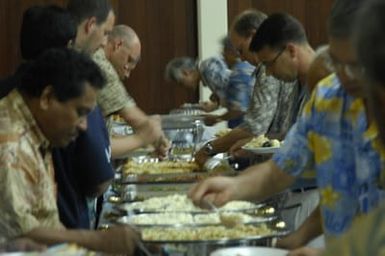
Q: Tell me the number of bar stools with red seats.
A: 0